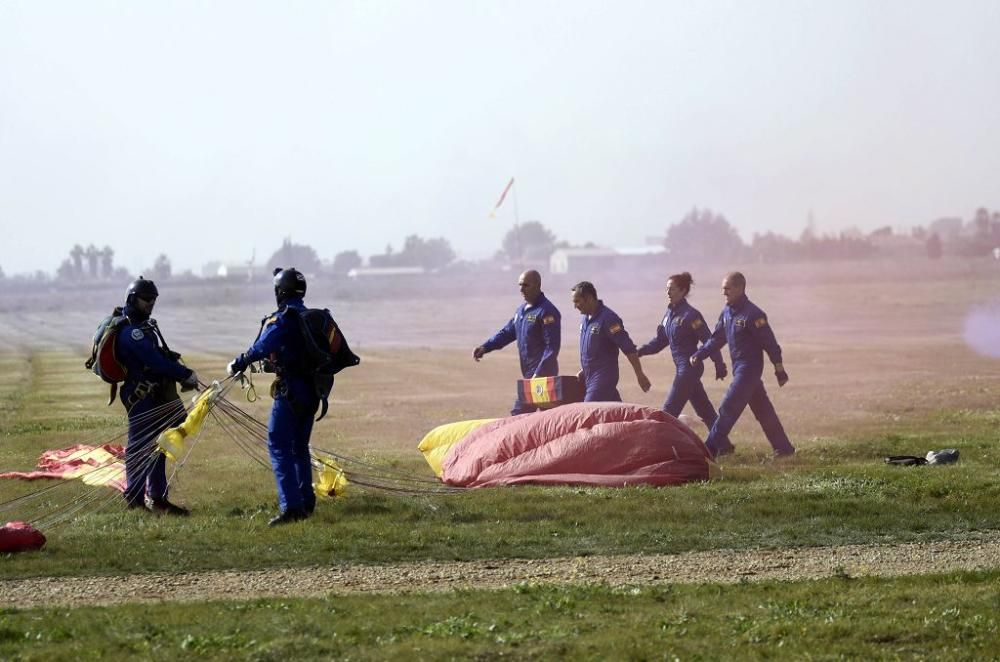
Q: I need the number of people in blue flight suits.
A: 6